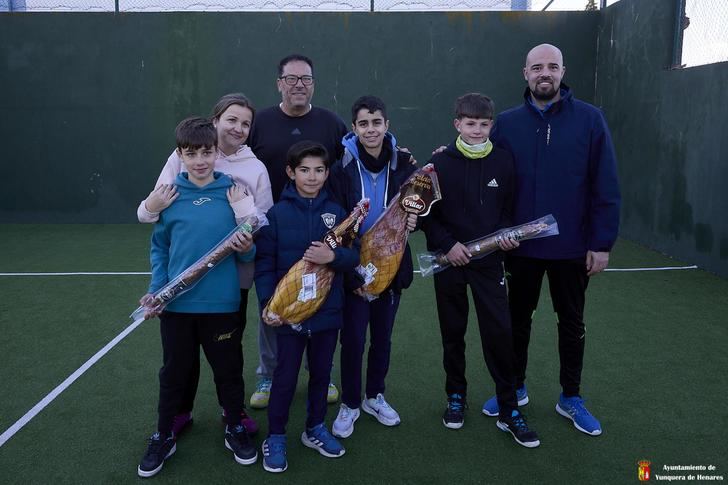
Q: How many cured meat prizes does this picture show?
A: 4